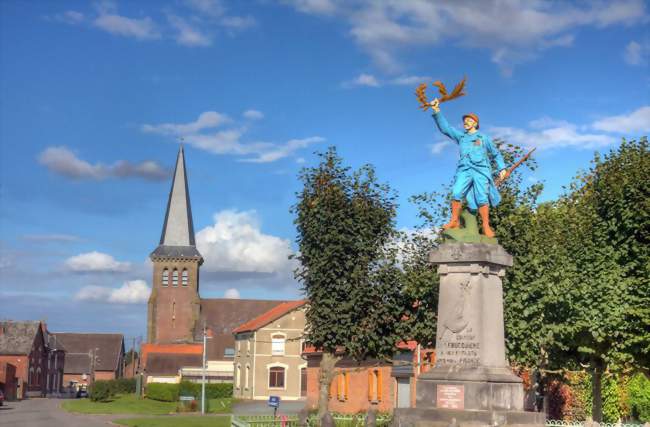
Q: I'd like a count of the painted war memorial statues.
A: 1